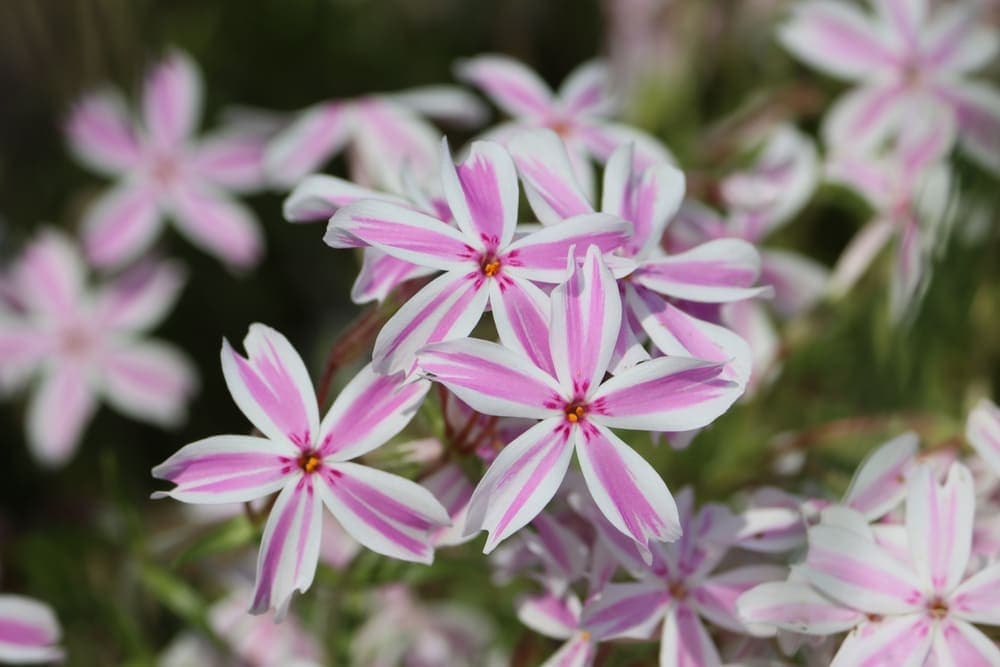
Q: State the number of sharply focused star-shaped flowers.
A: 3